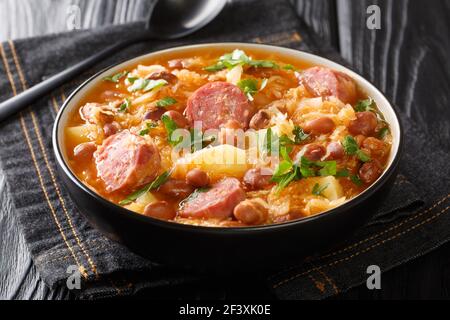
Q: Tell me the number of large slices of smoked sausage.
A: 4